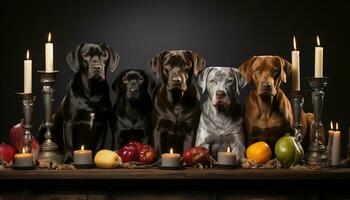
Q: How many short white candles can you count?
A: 4